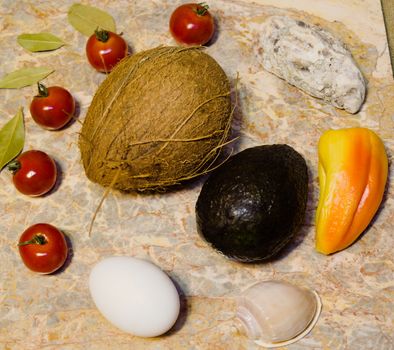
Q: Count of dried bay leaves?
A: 4